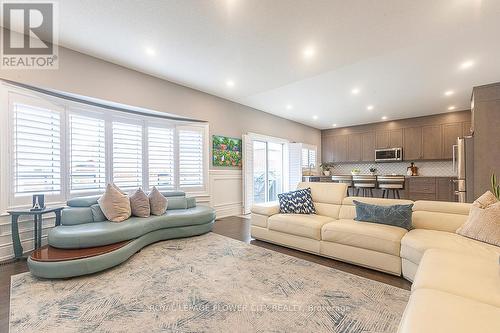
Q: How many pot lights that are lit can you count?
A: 12